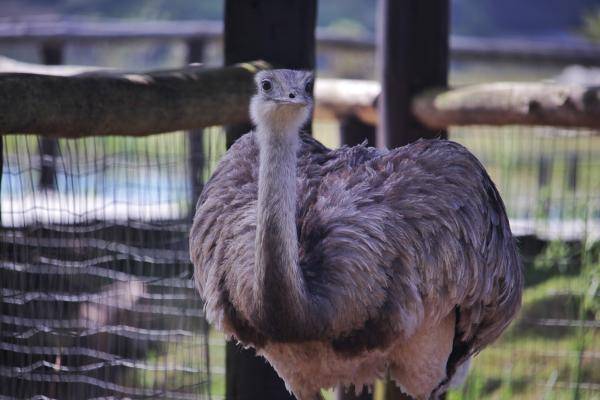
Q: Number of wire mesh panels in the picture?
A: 2